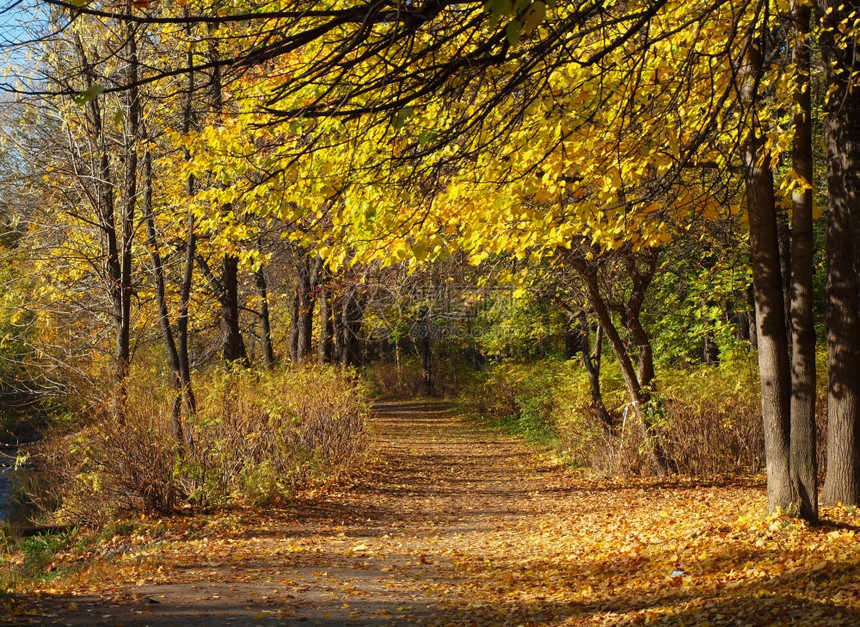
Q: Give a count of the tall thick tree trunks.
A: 3